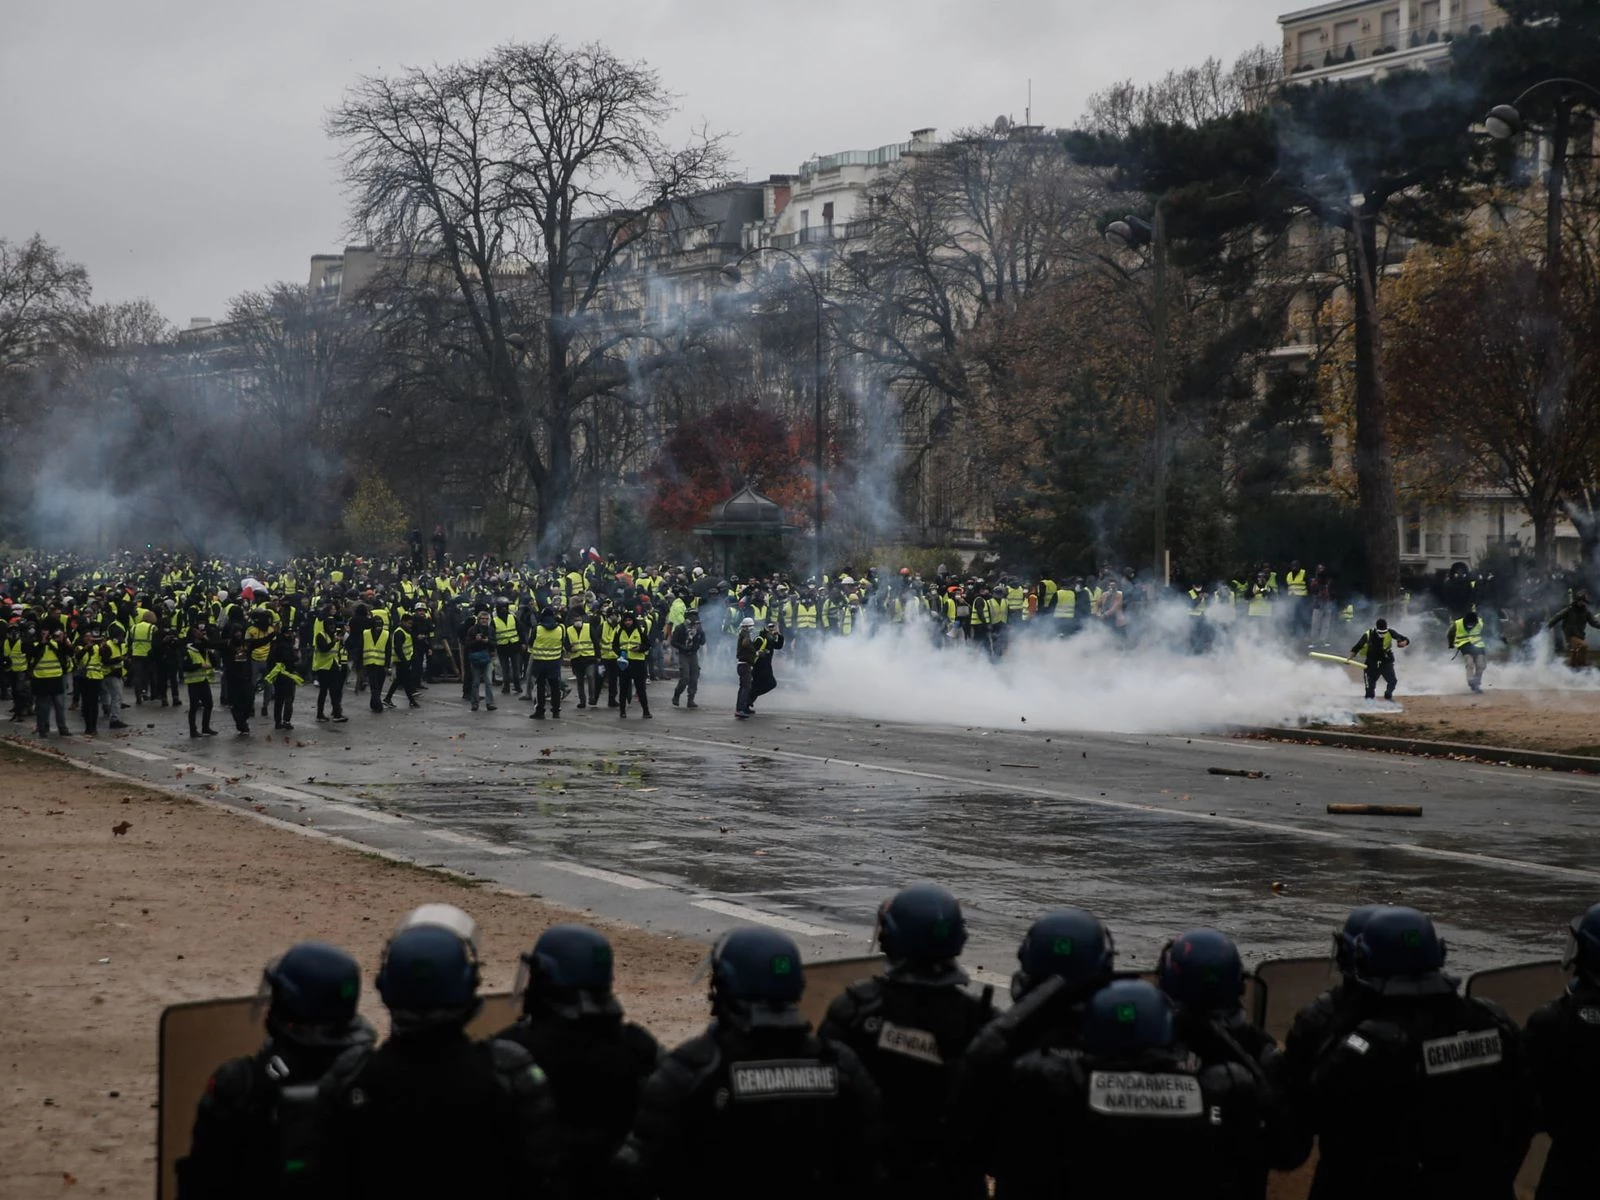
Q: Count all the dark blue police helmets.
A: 11